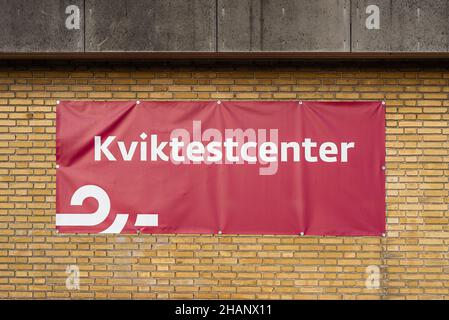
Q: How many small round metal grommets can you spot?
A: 12